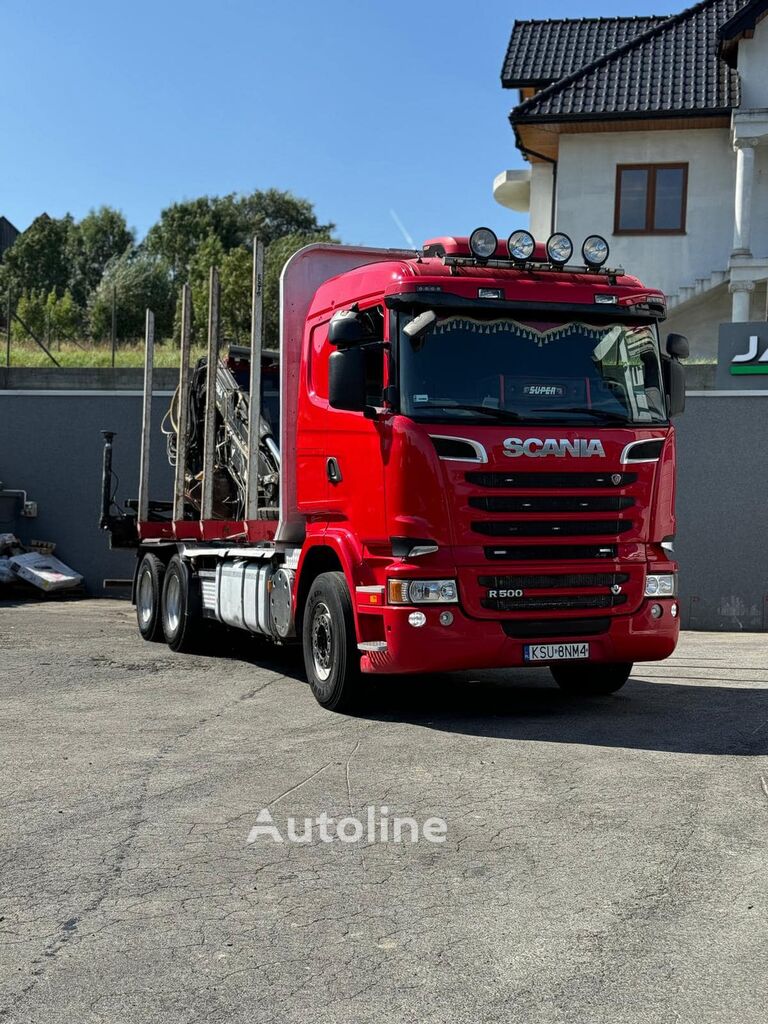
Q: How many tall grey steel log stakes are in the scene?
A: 4